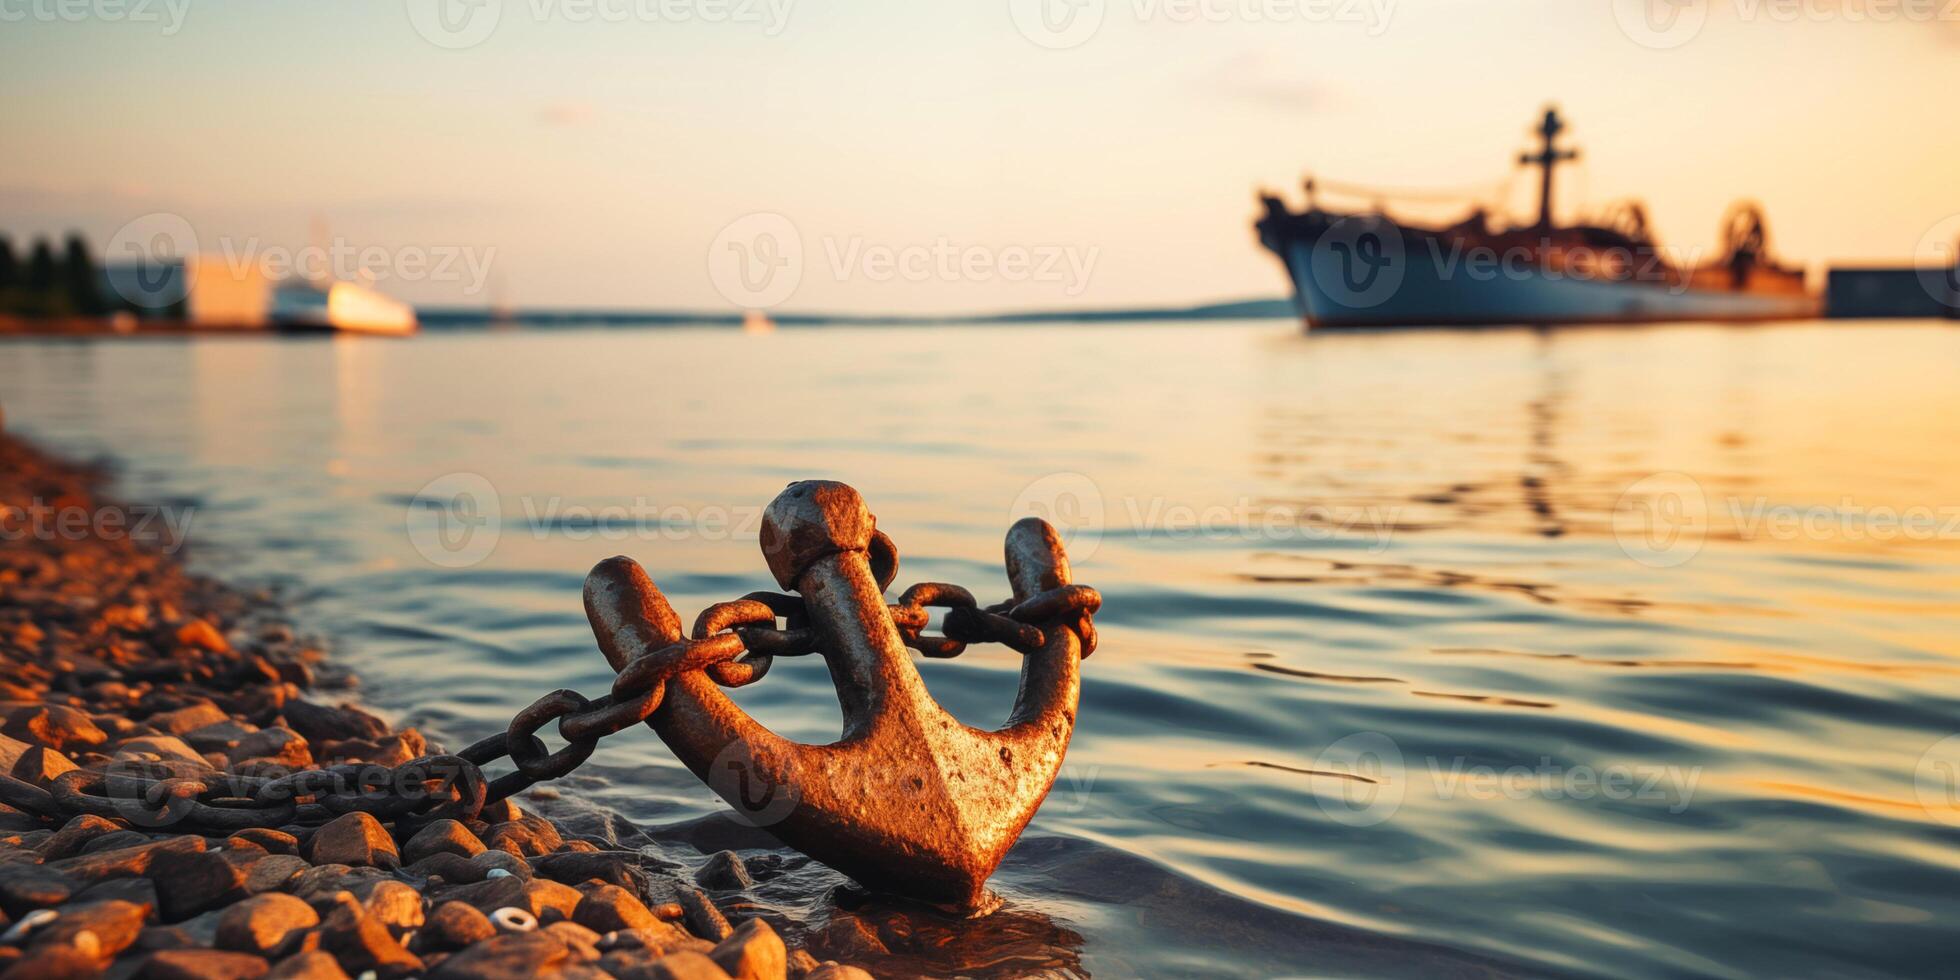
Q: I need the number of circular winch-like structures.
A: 2